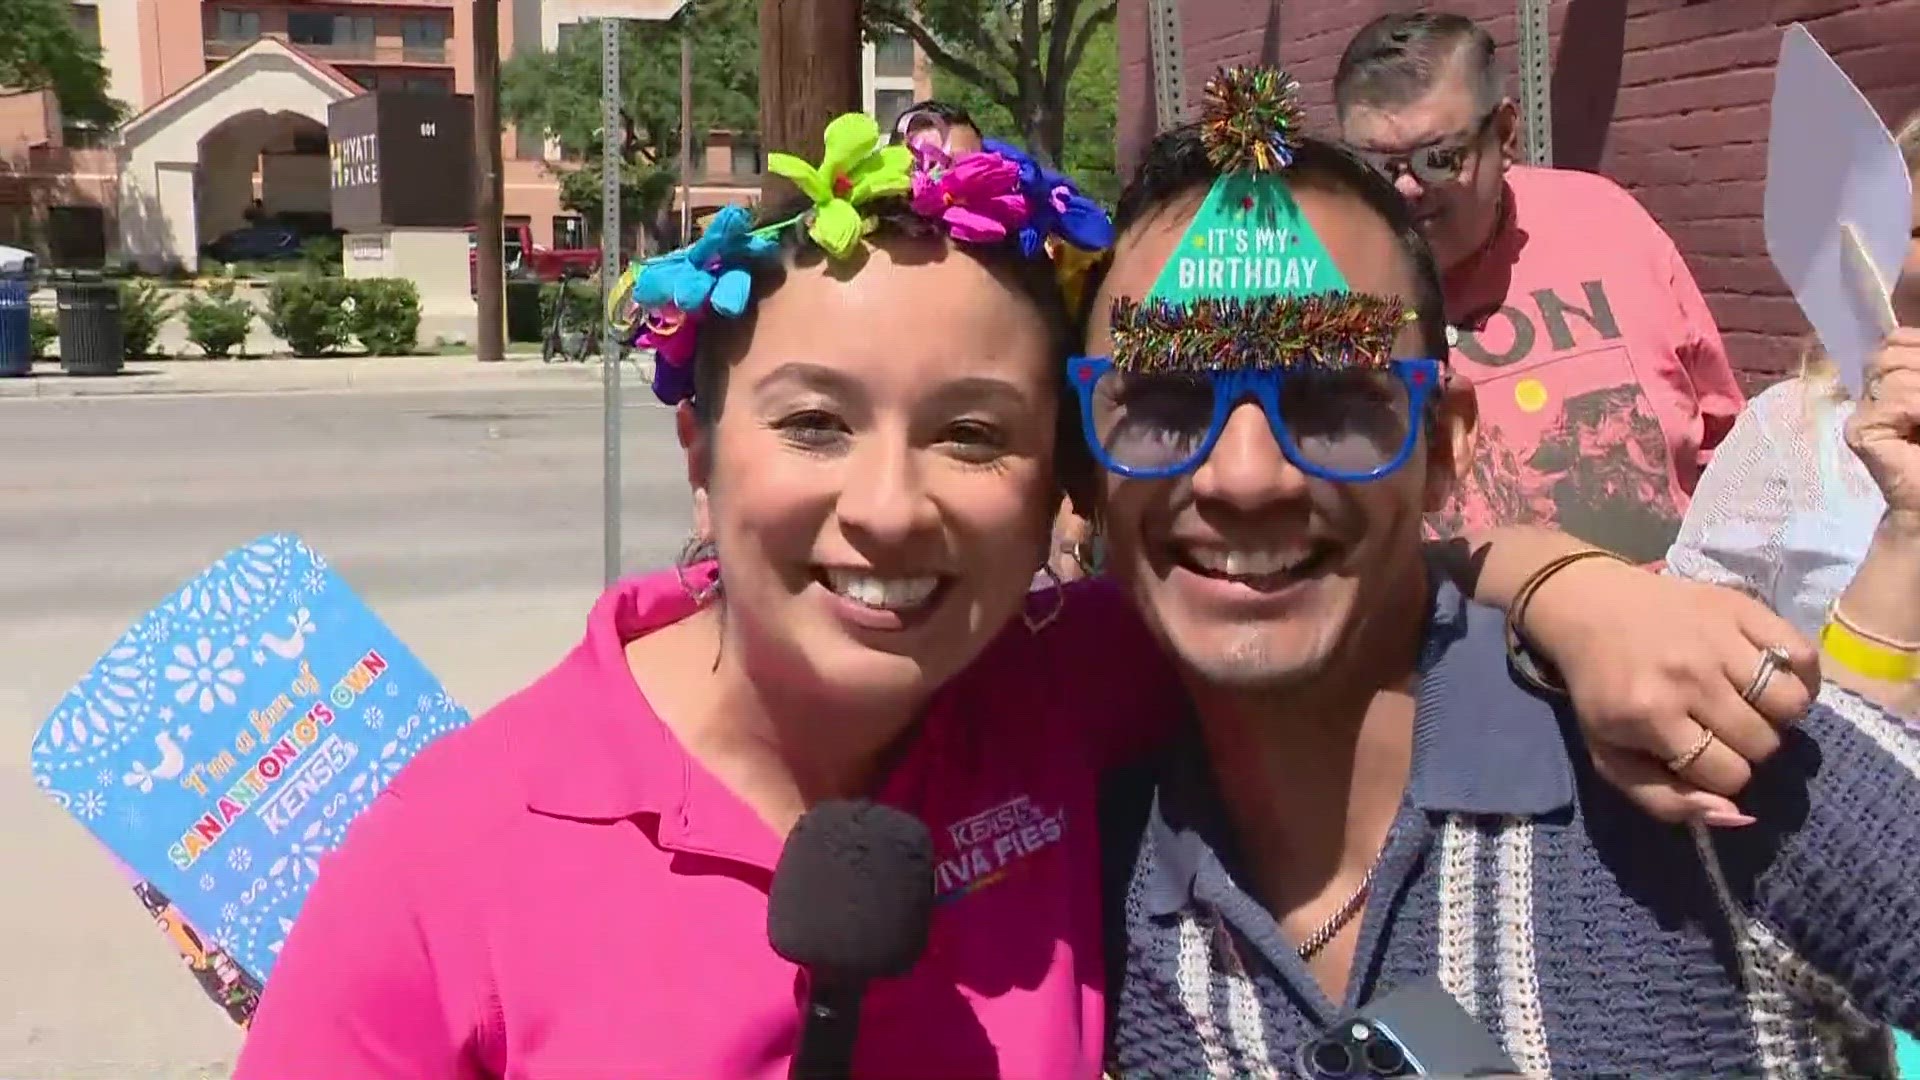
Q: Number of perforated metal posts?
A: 3